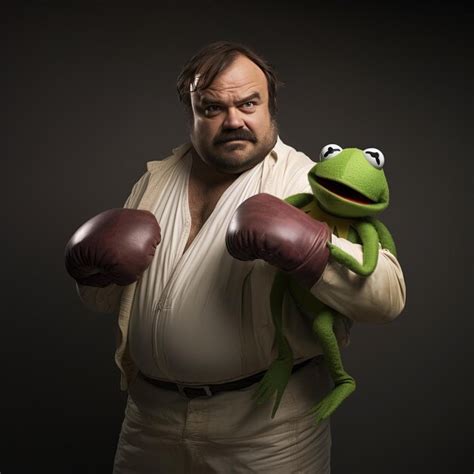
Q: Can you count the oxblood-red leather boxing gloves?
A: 2